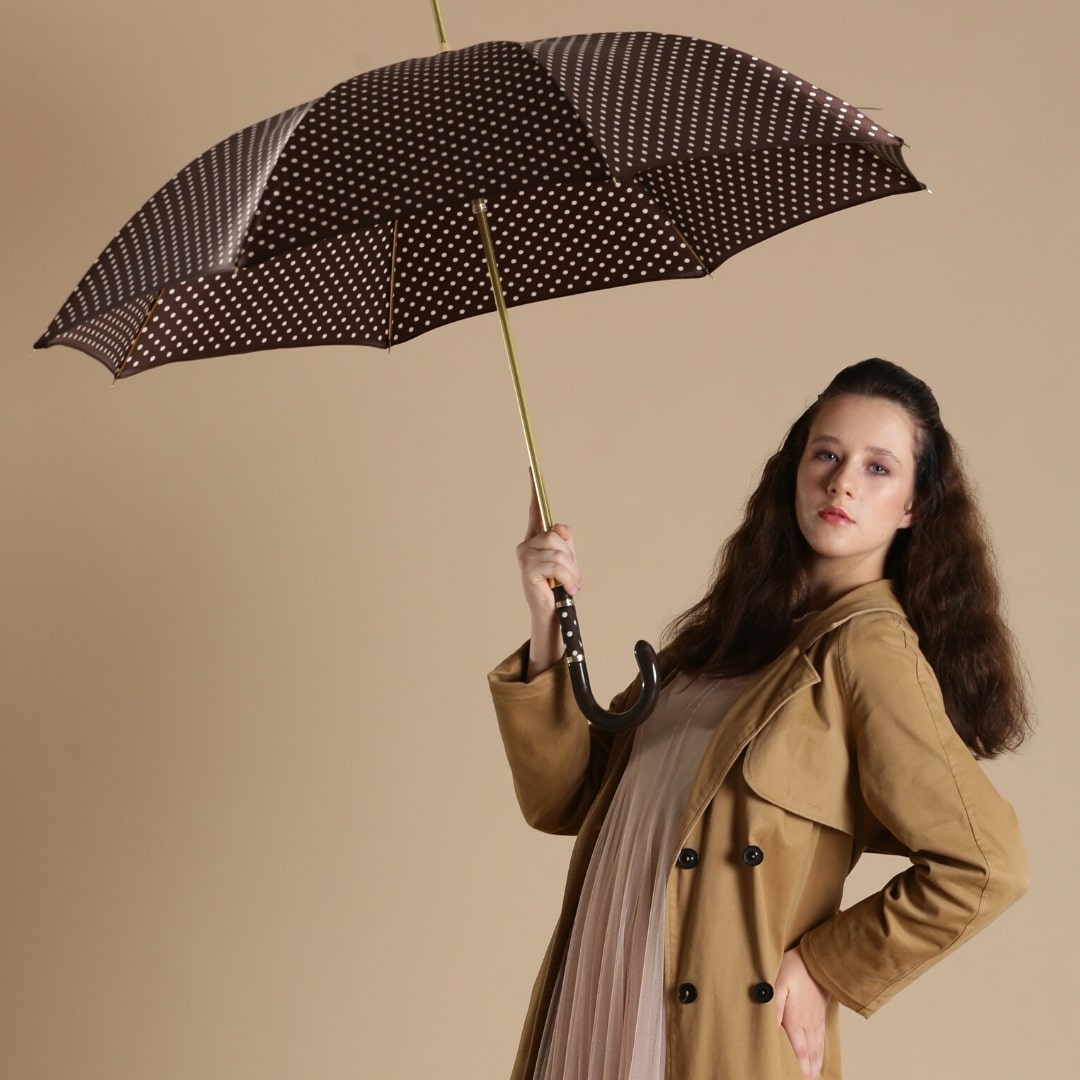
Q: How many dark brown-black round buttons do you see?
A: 4